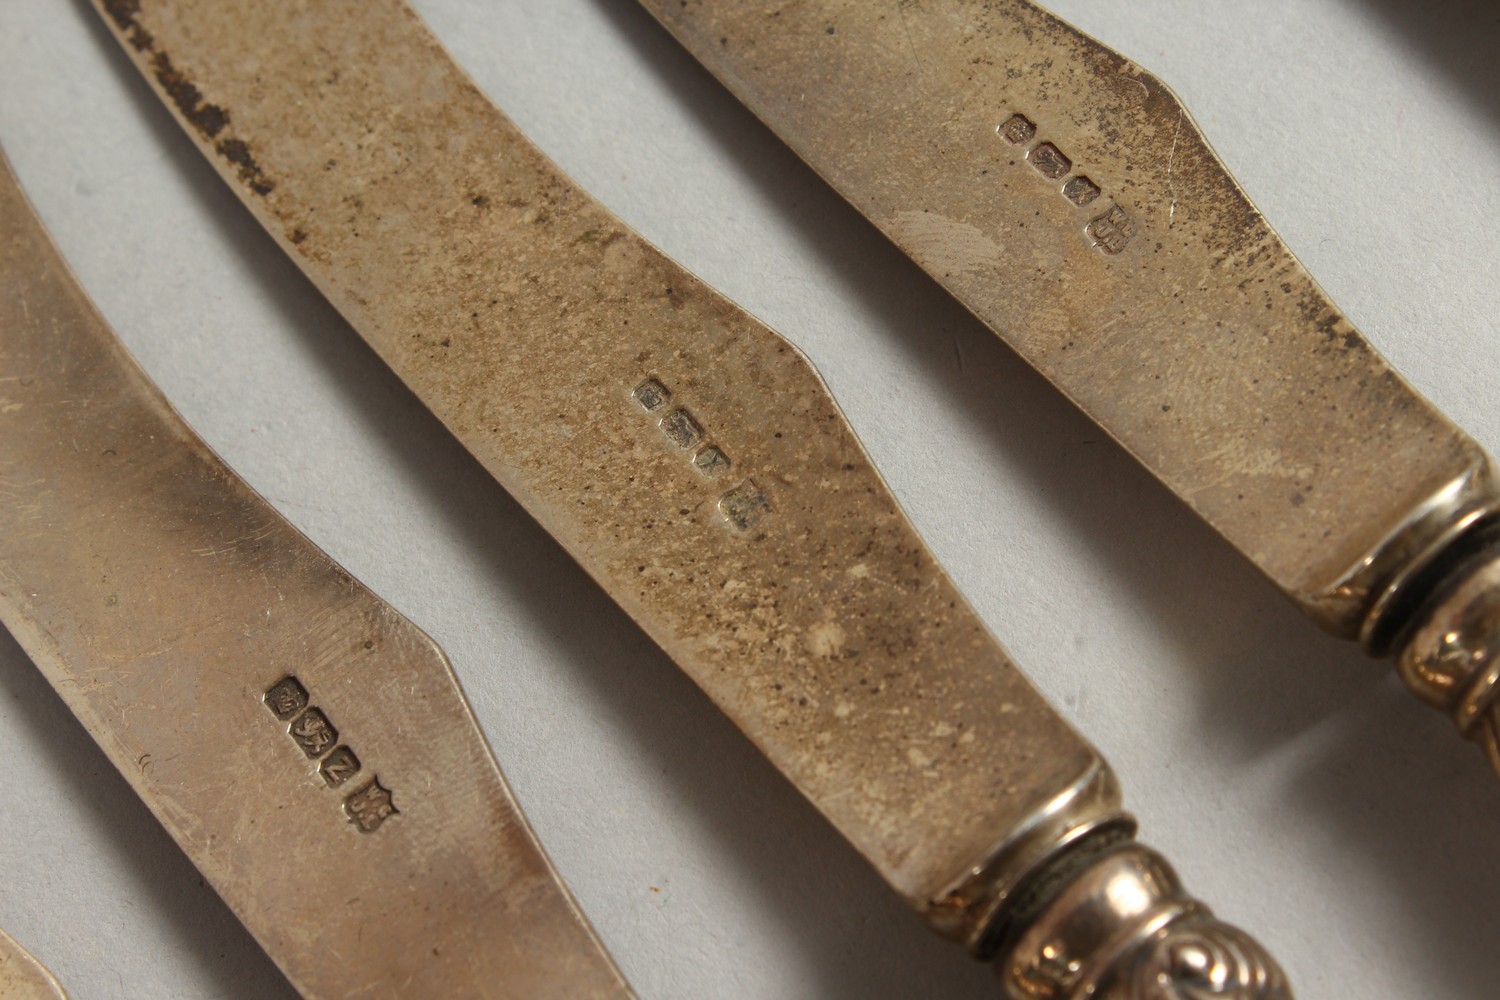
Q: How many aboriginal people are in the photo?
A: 0